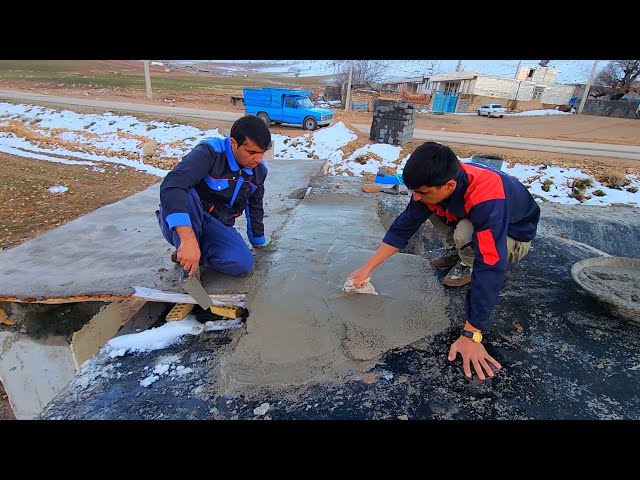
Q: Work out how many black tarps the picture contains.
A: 1